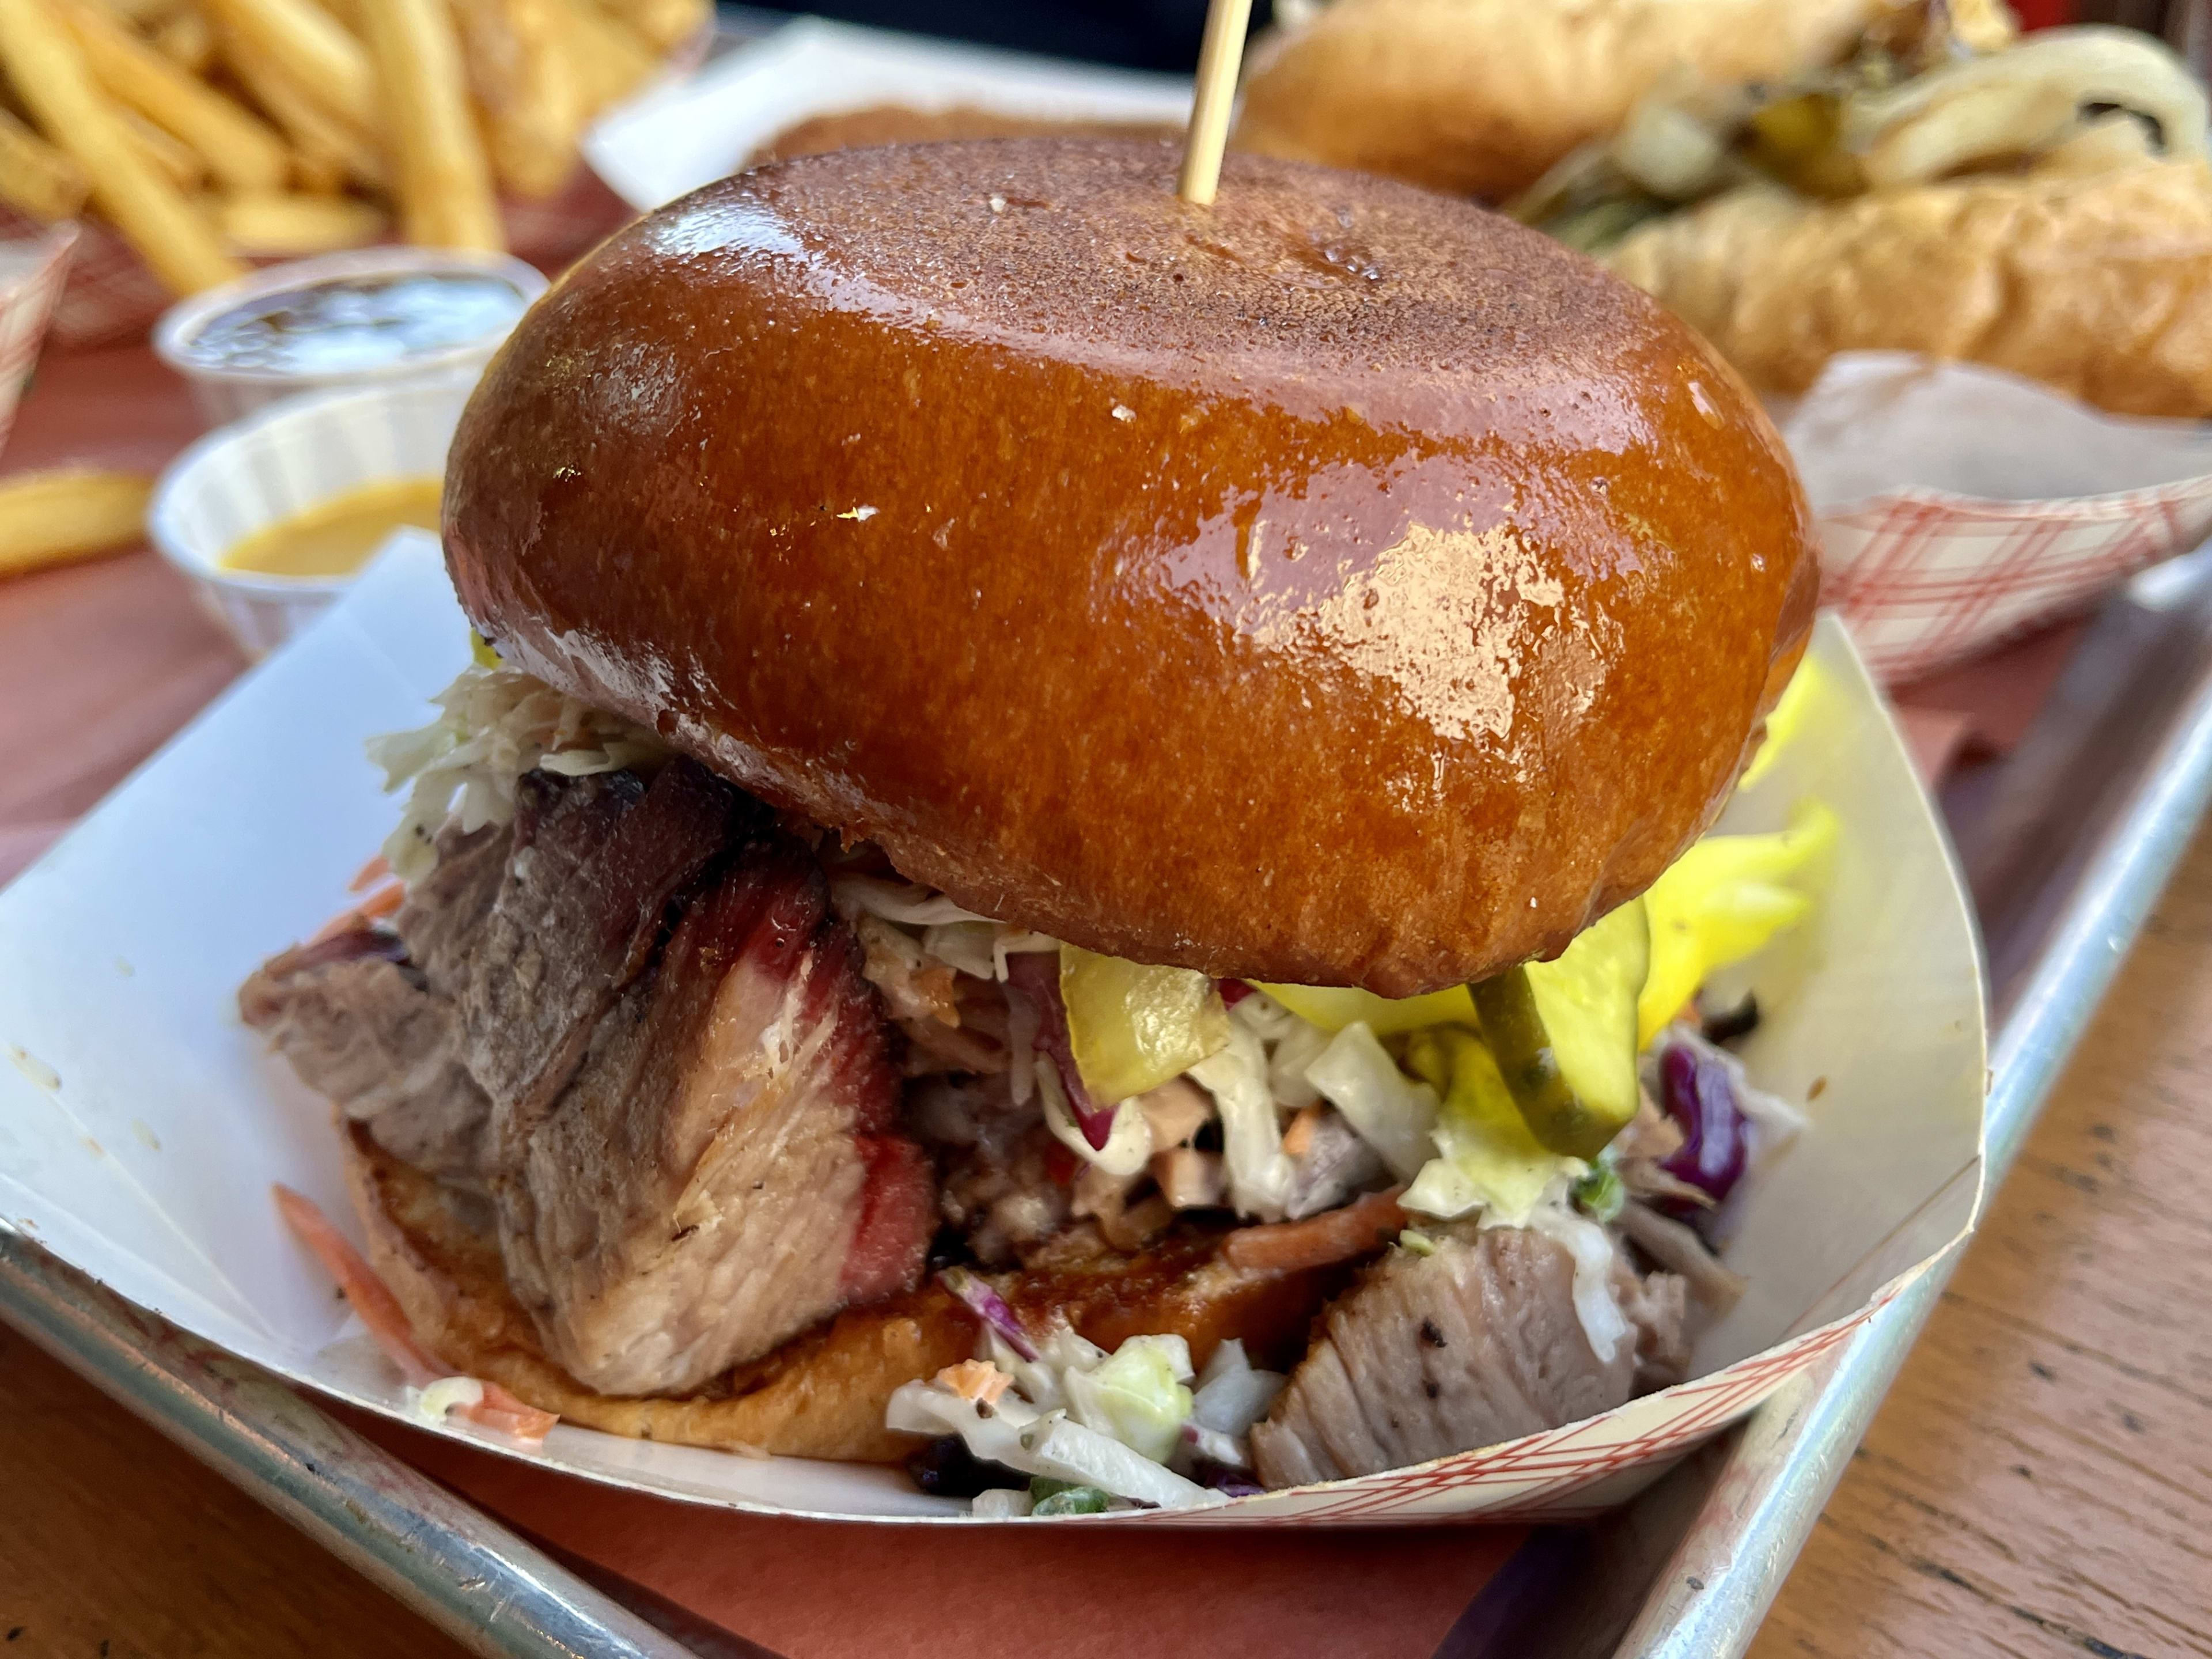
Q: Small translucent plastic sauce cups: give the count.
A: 2